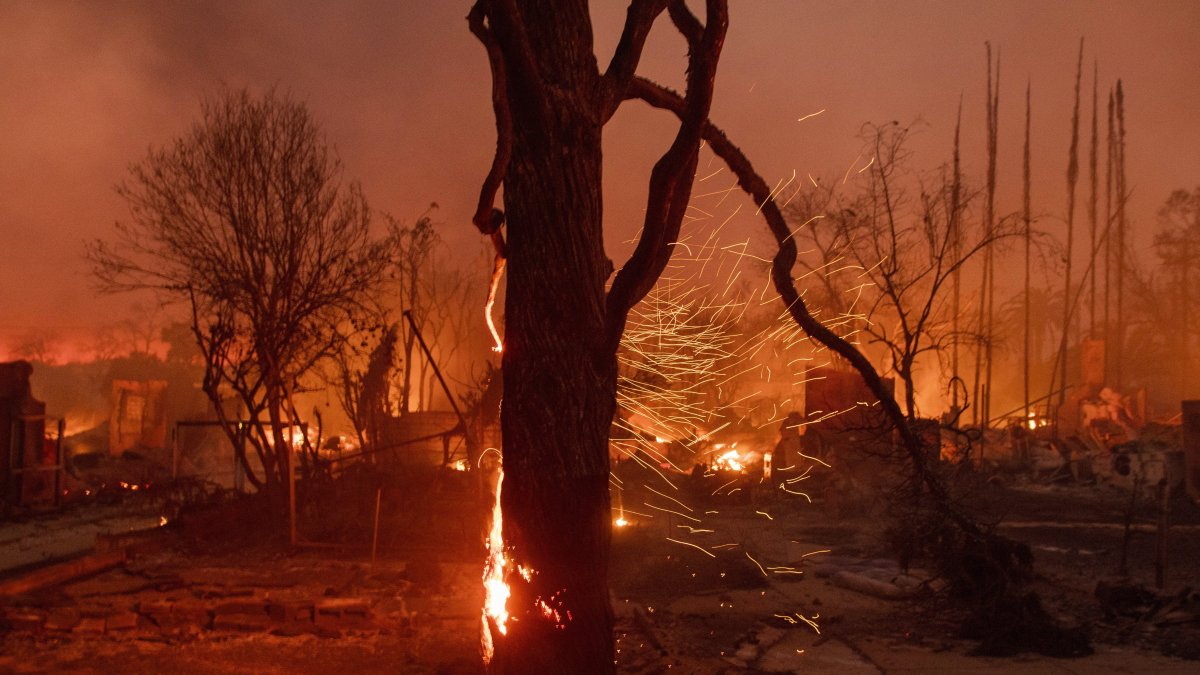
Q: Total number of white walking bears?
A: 0